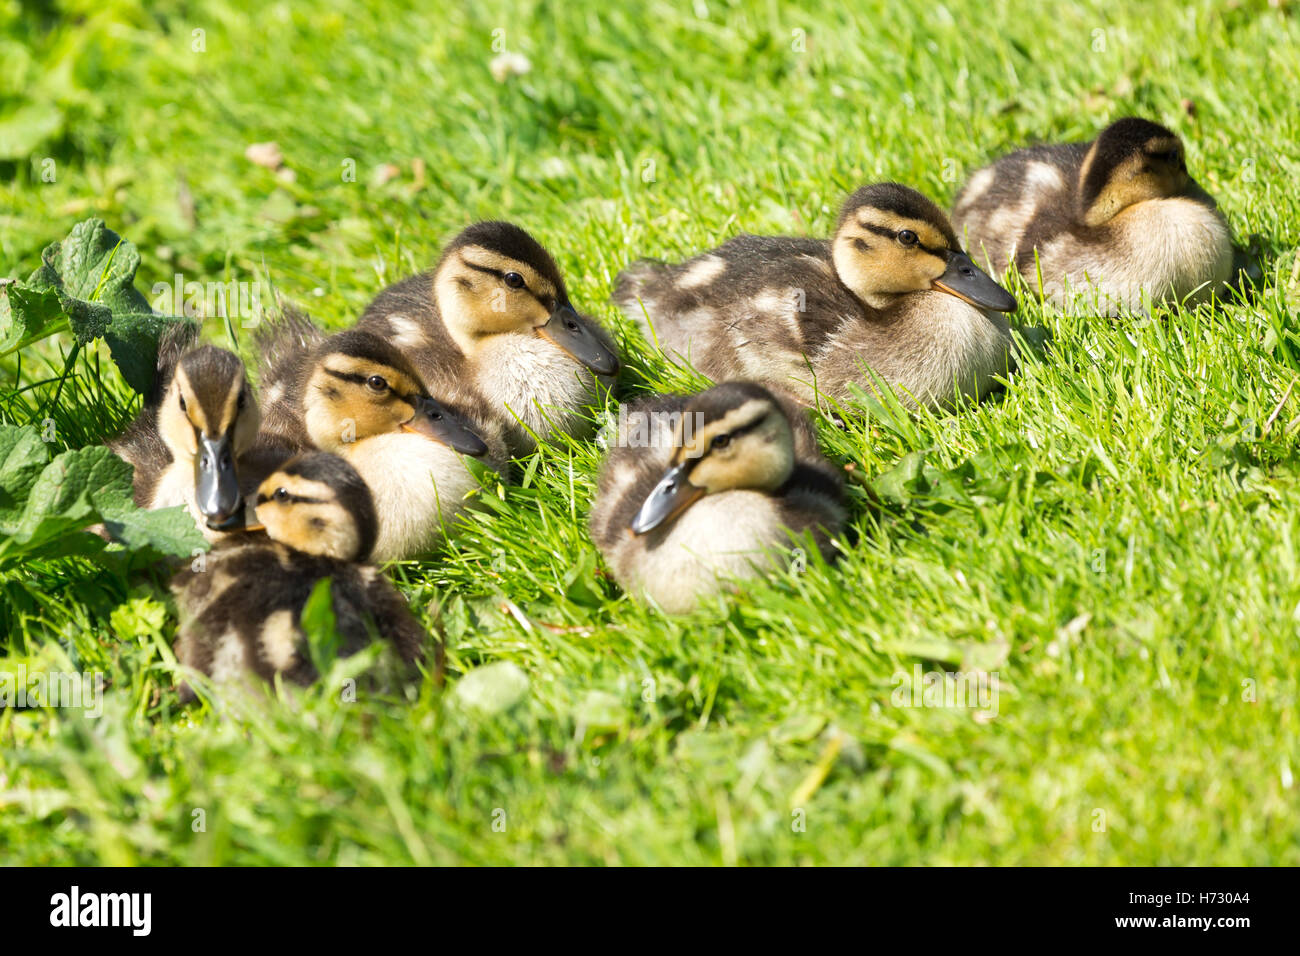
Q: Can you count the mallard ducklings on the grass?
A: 7